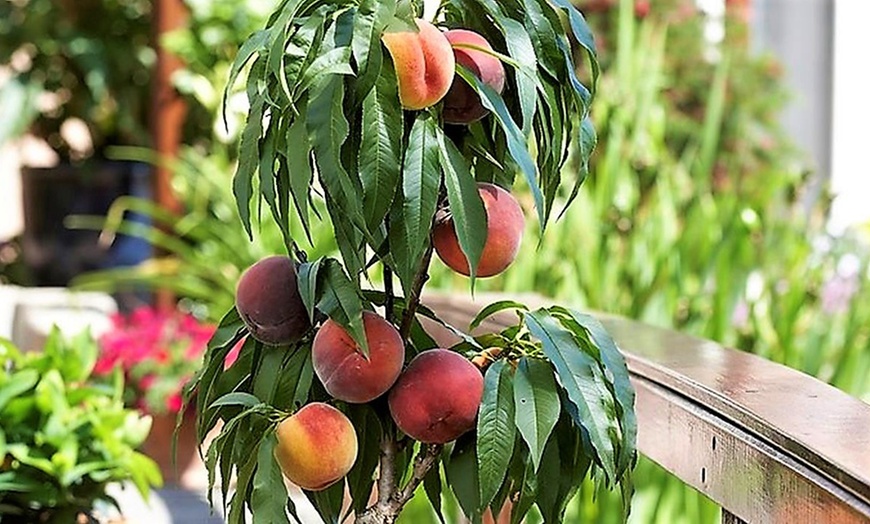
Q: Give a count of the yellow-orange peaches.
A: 2